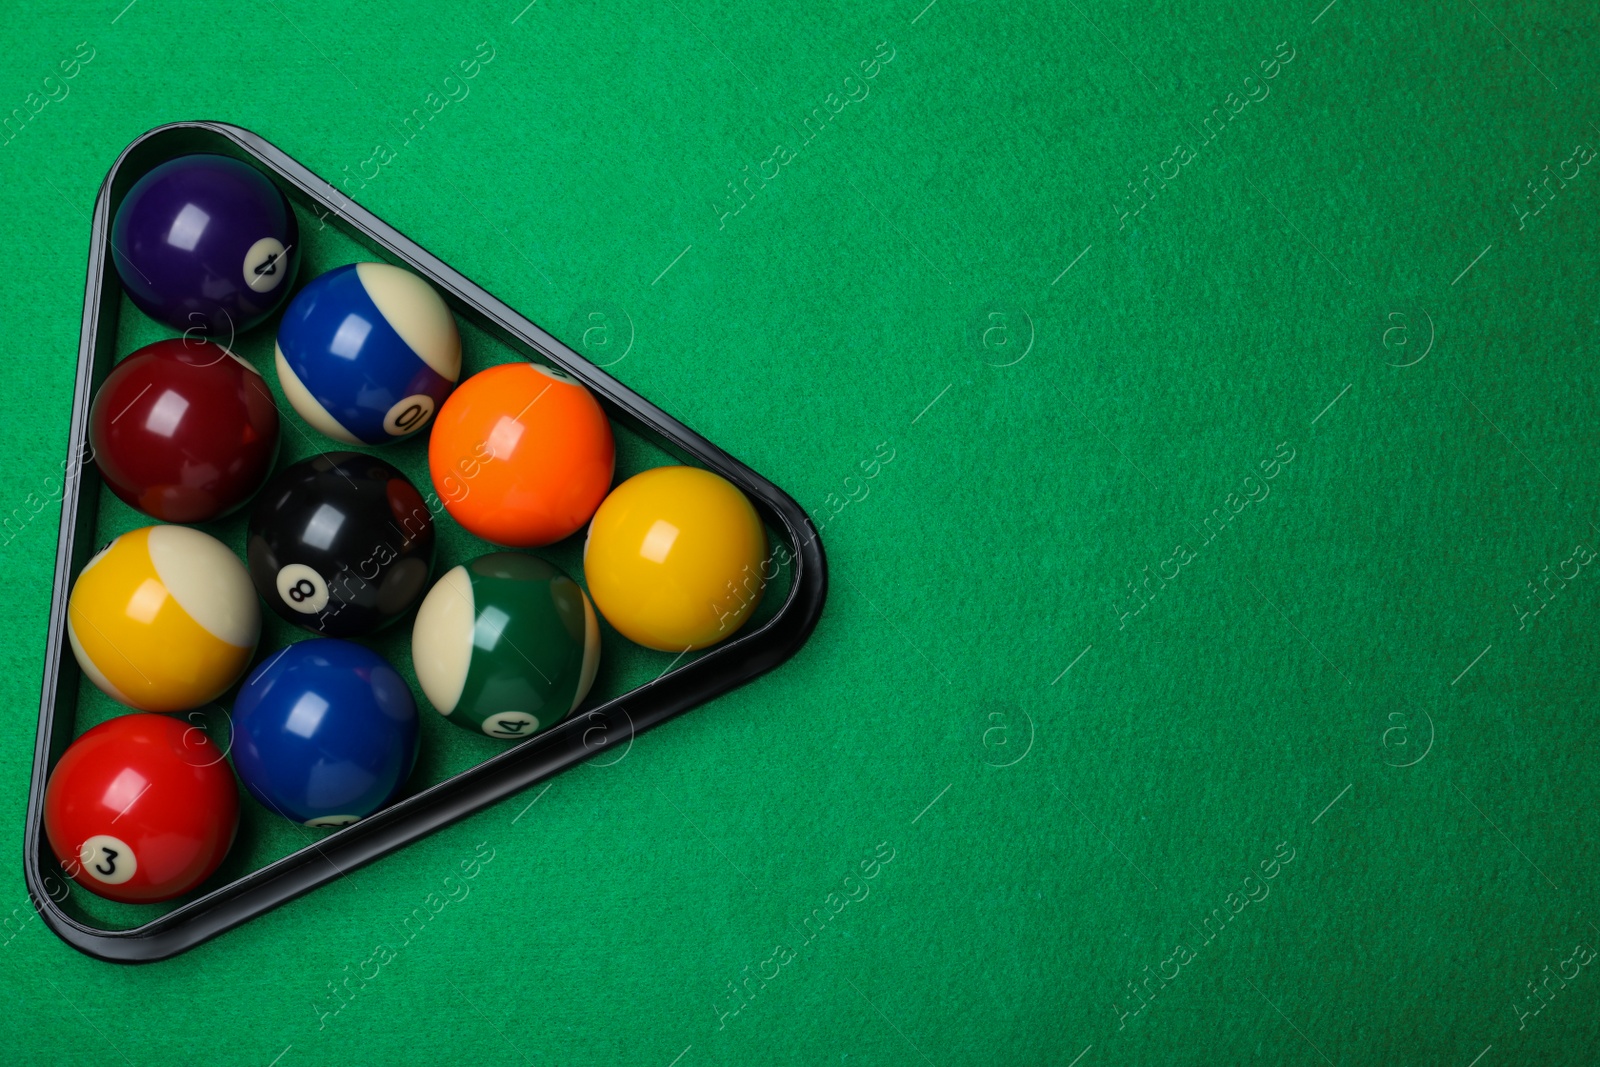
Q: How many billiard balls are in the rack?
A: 10